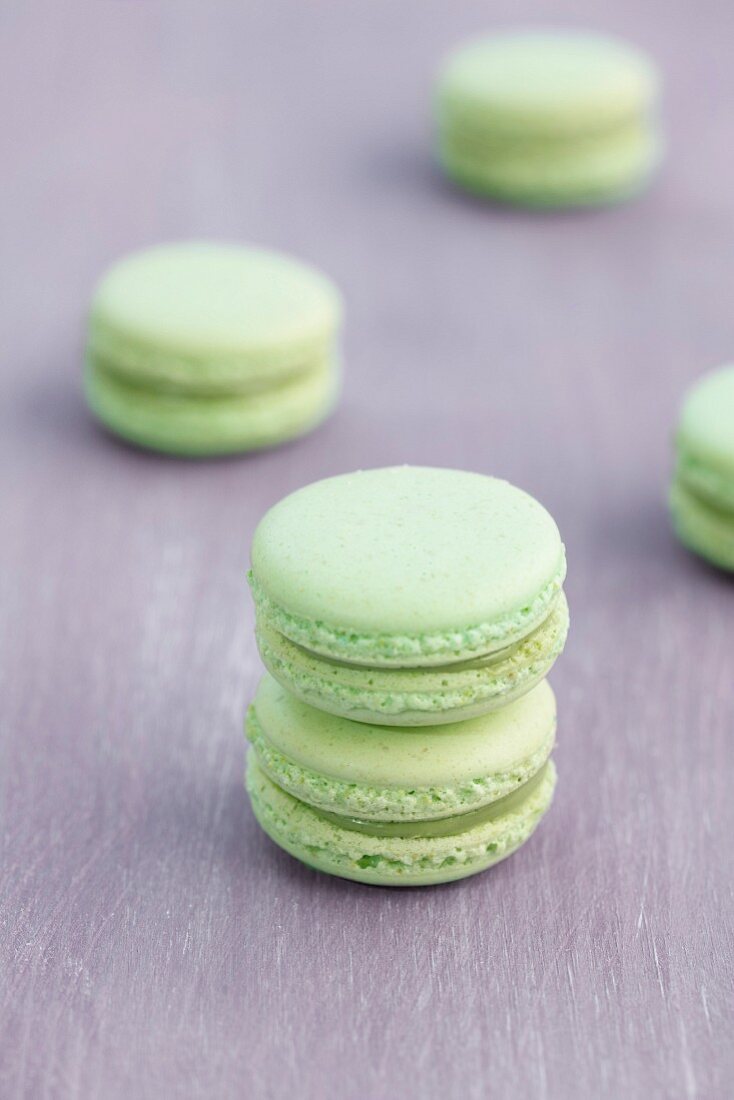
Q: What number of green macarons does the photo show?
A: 5